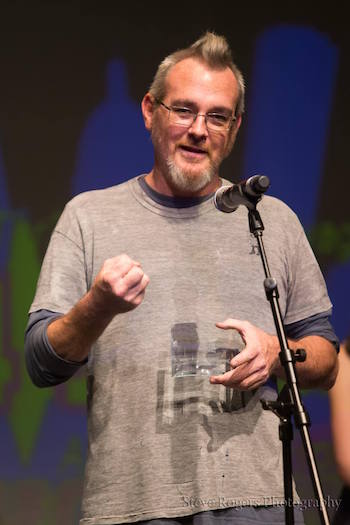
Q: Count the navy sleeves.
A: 2